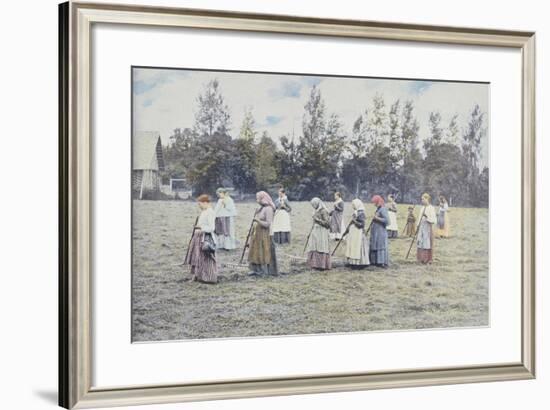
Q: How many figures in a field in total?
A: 12